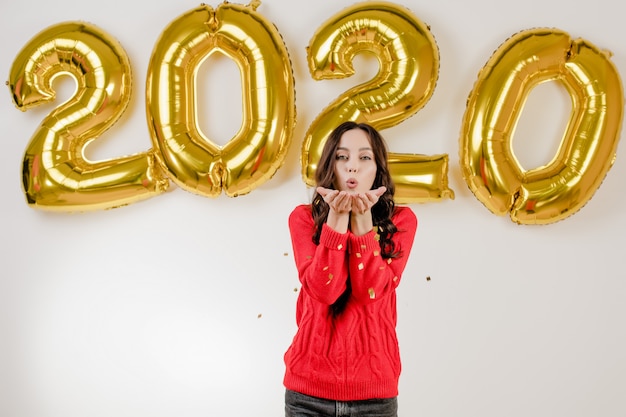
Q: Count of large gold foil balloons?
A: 4